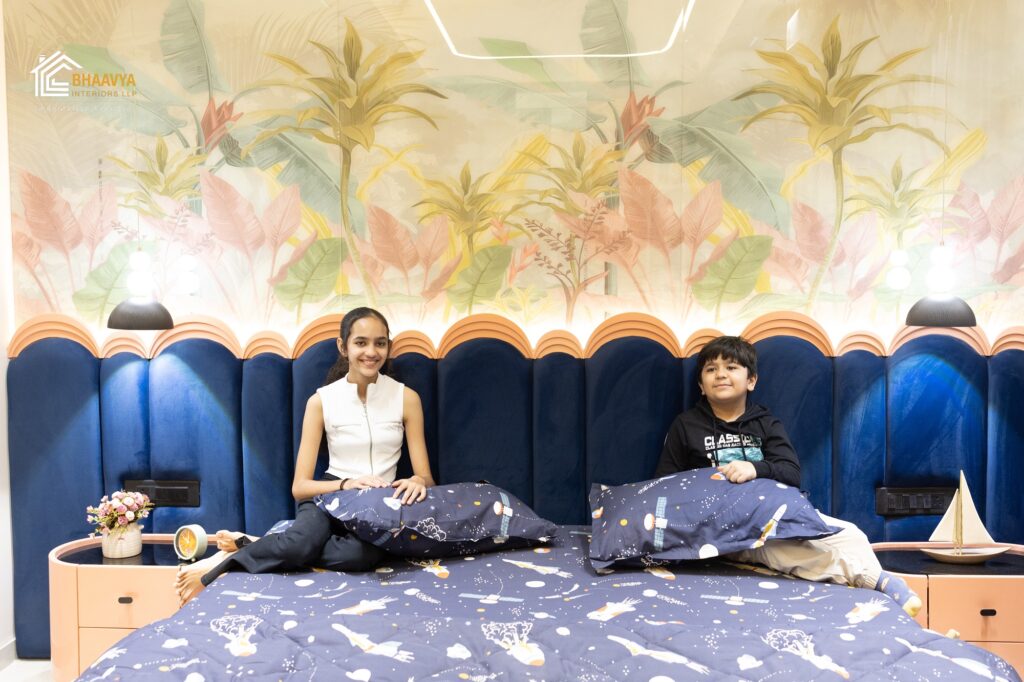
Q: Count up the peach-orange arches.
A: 14